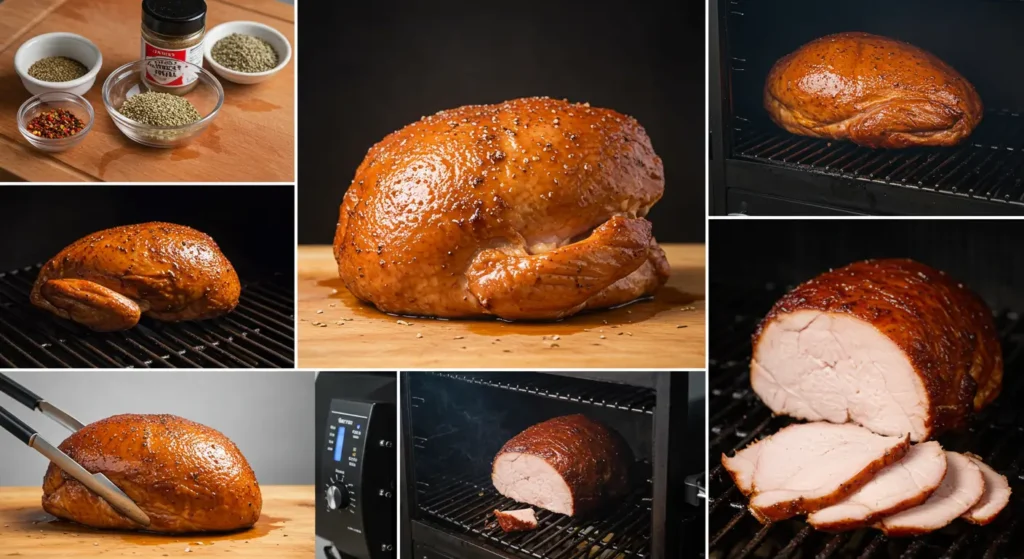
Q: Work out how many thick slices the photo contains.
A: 4